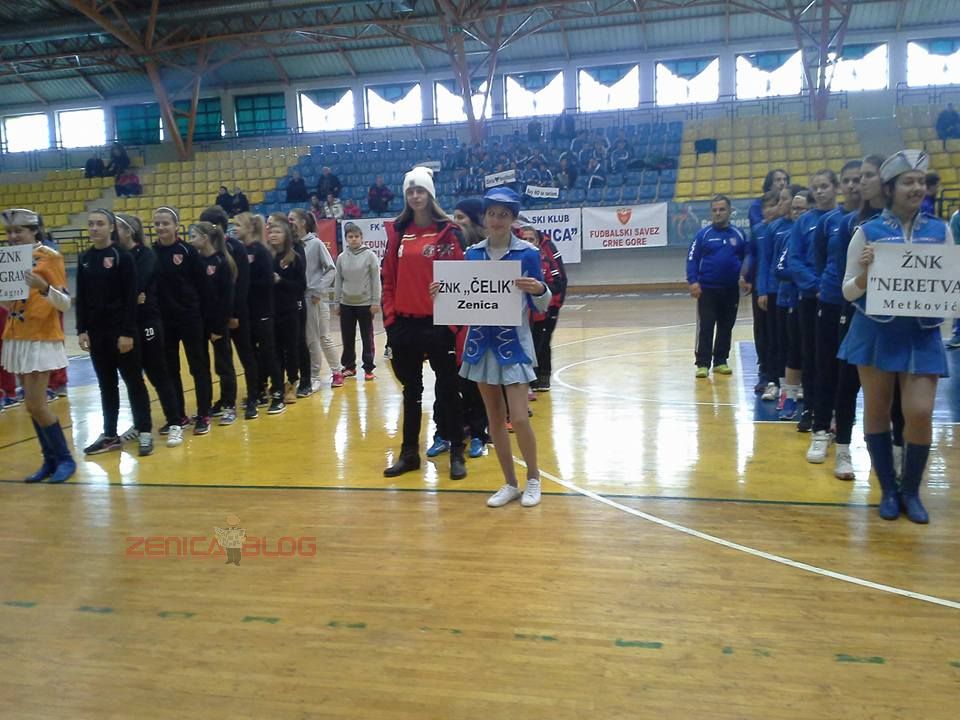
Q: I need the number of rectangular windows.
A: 14